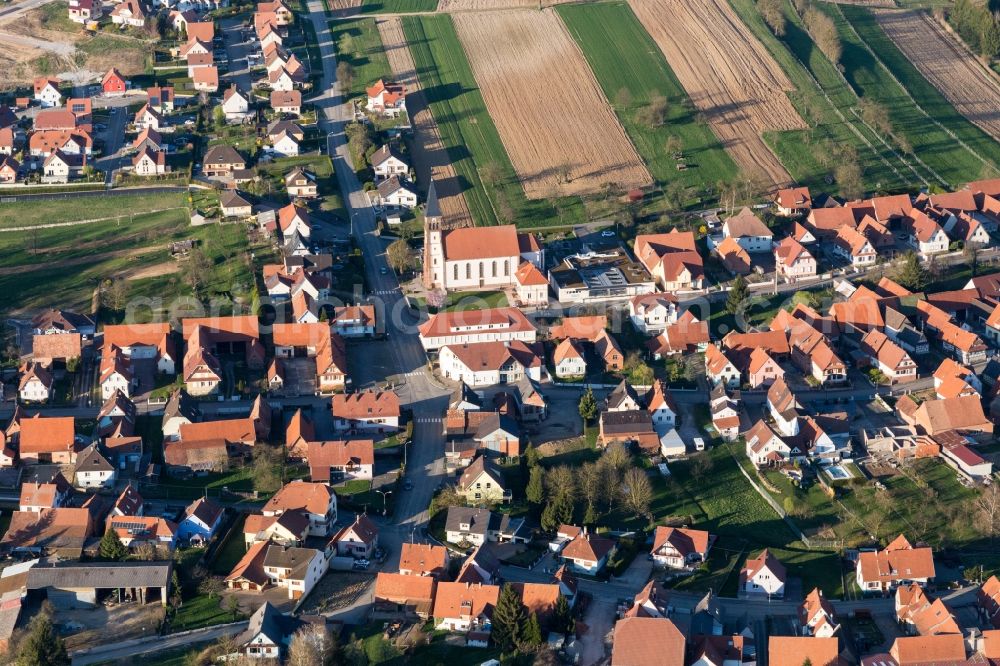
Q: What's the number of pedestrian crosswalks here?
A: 3